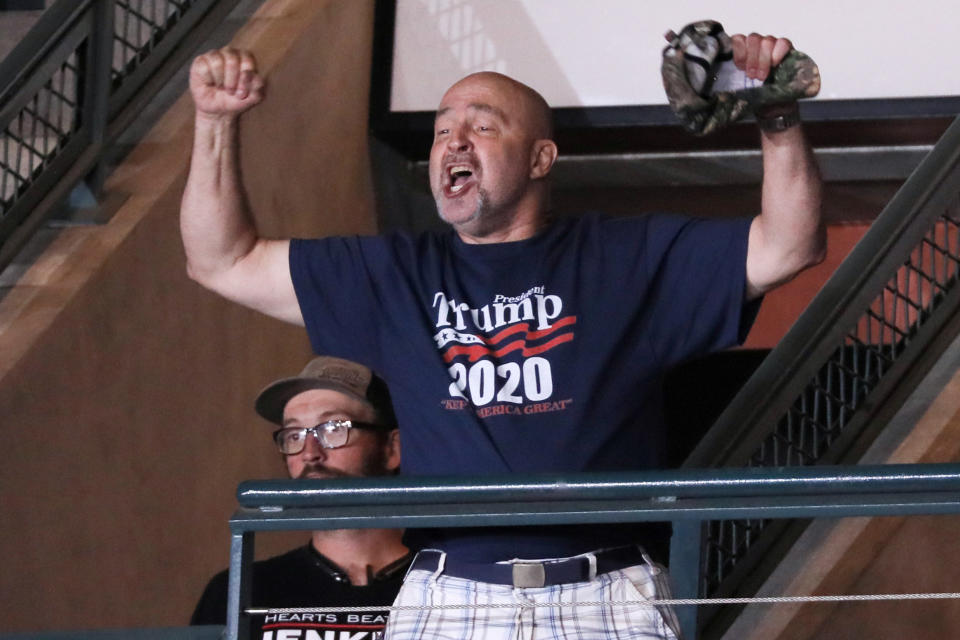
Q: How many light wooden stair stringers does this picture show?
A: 2